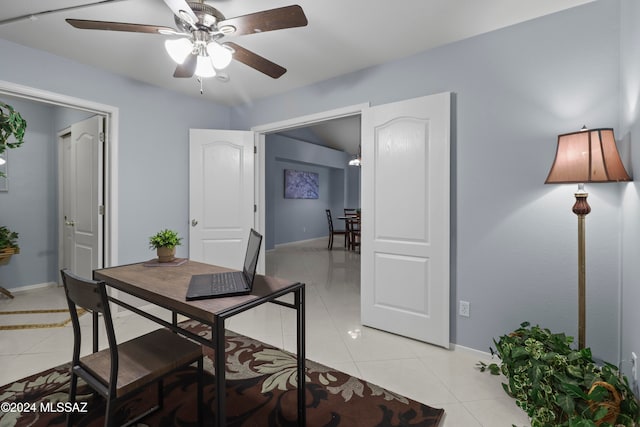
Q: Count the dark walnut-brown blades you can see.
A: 4